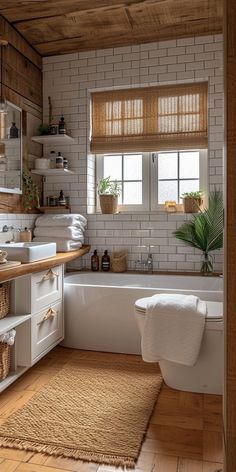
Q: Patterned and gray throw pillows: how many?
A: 0